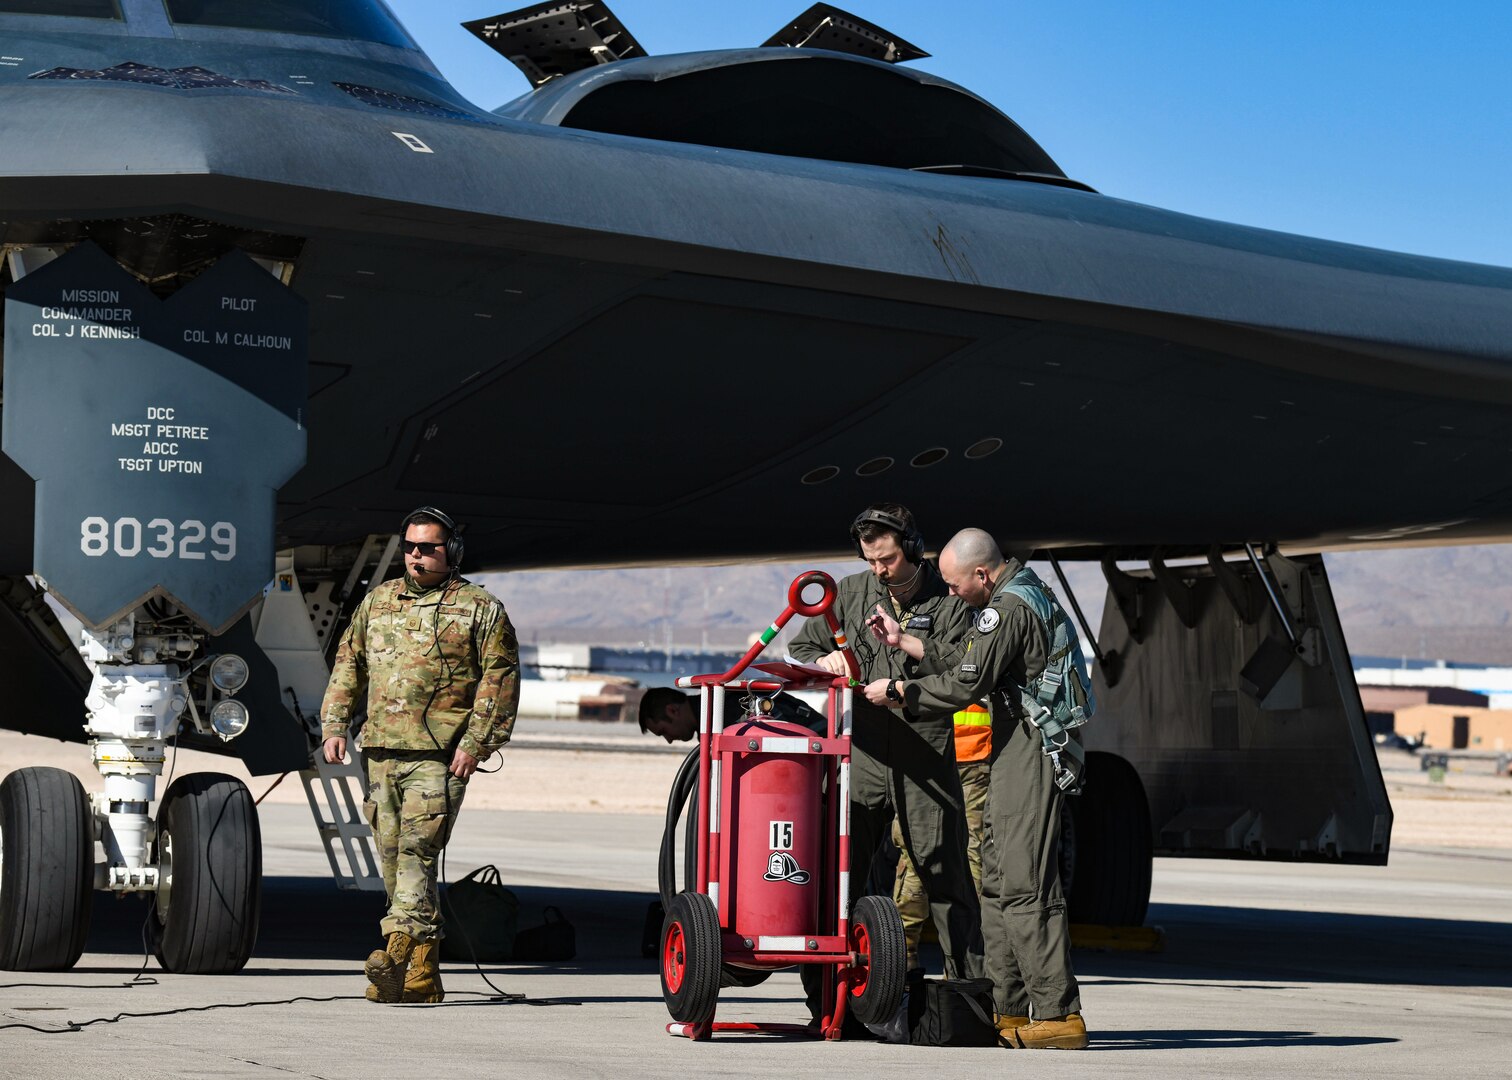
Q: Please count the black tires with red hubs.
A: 2